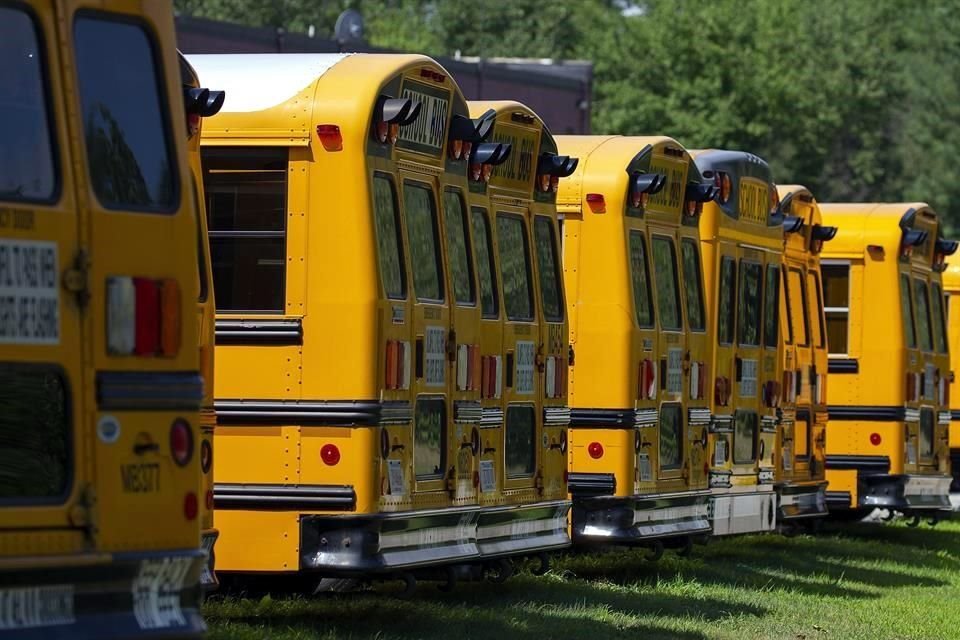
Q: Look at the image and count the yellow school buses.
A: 9